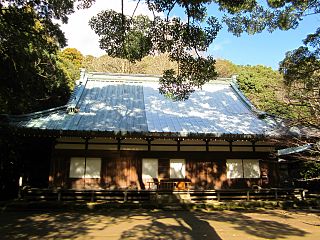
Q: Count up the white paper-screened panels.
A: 6